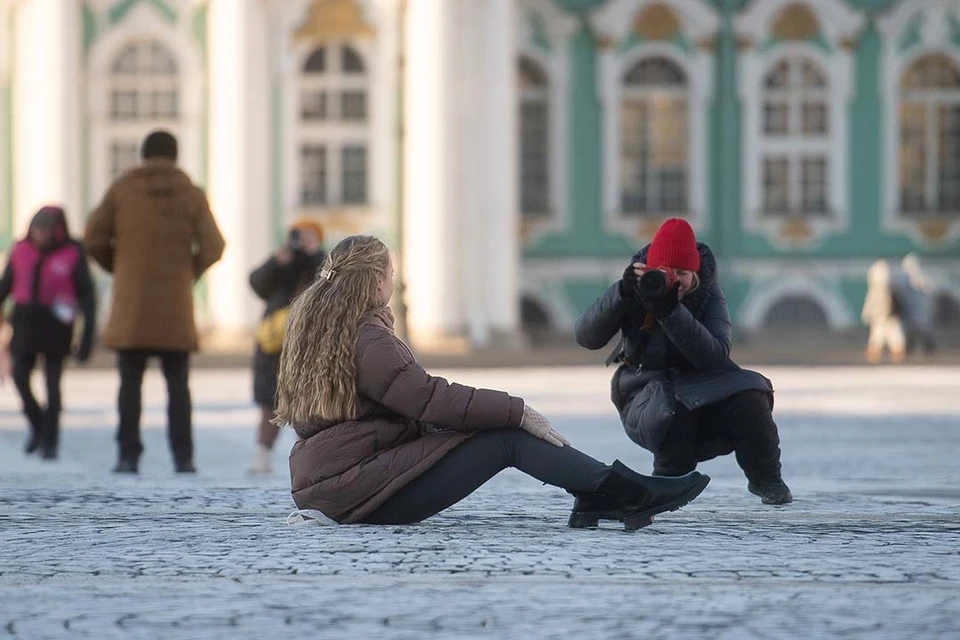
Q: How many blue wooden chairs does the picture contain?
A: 0